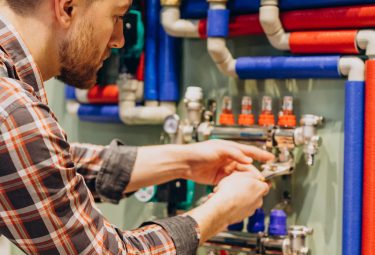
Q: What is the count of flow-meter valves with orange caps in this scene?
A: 4